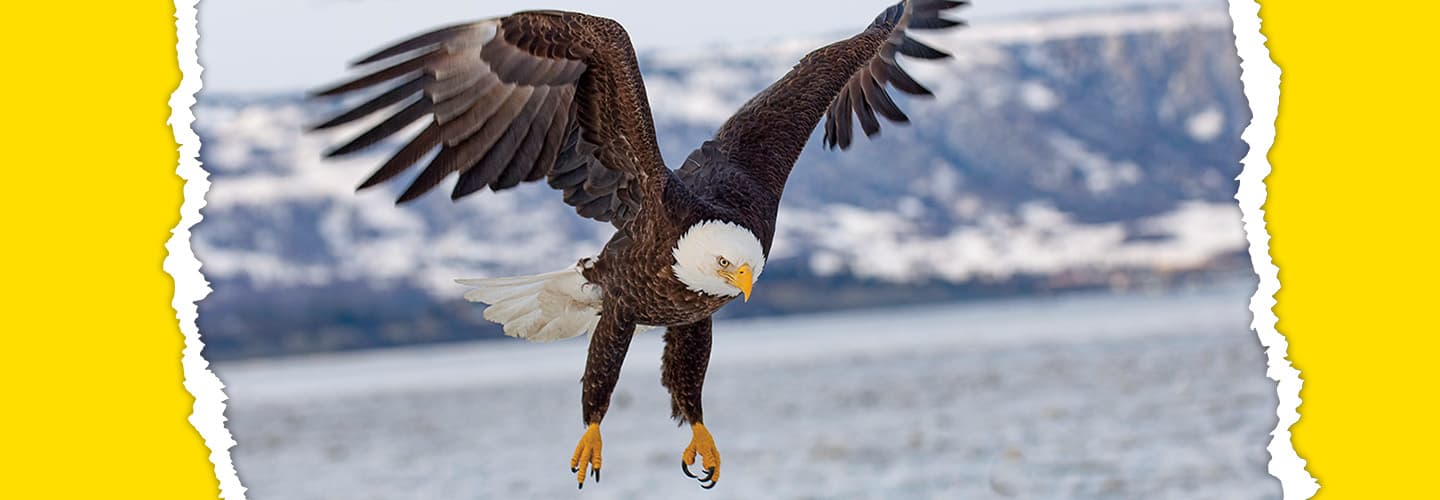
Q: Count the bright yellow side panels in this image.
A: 2